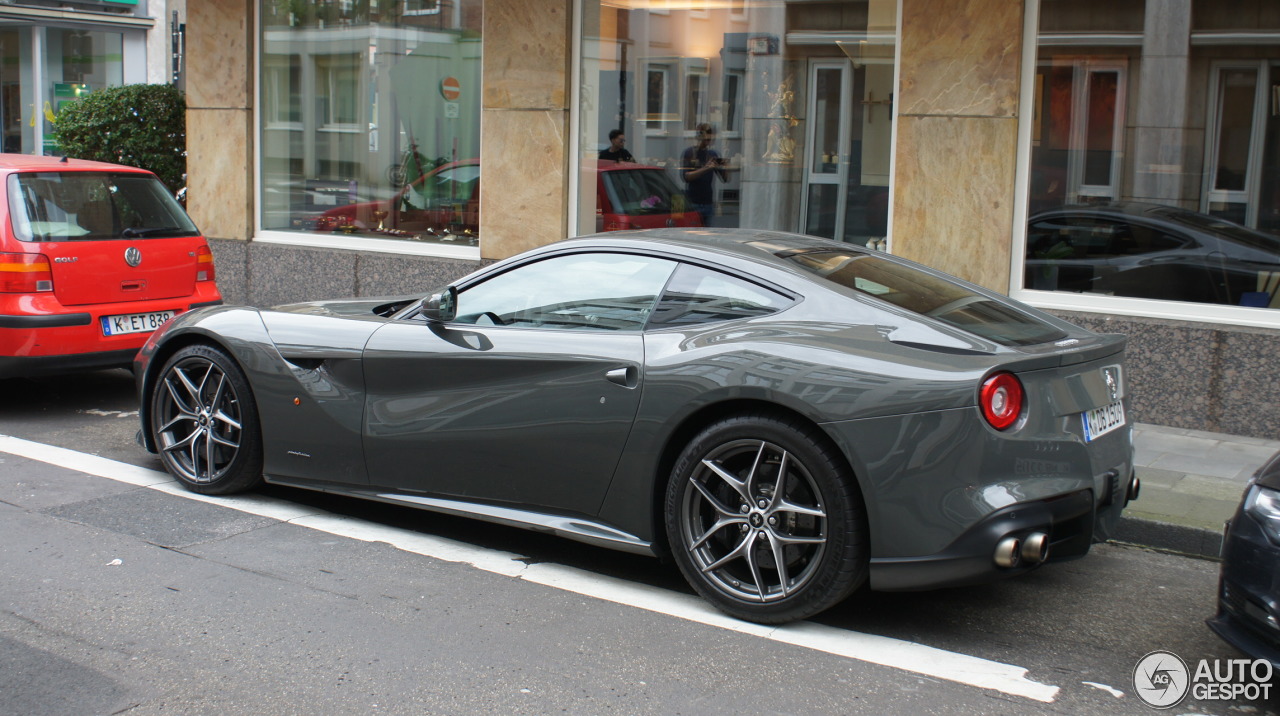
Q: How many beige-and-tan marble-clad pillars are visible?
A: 3